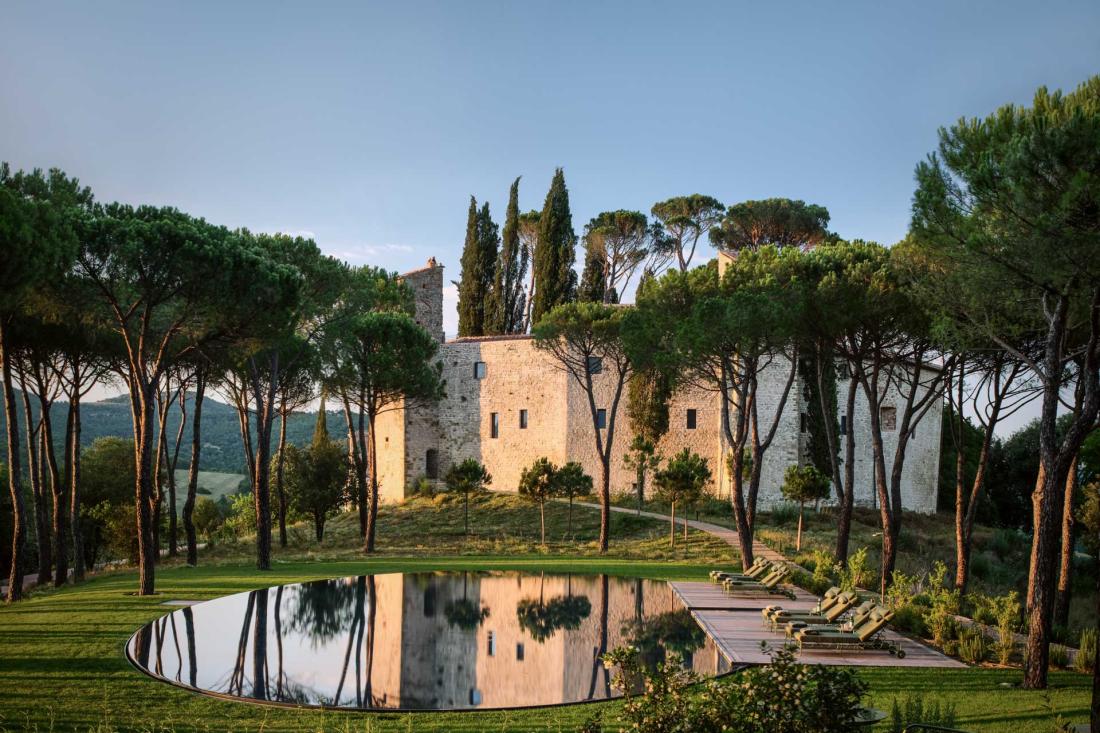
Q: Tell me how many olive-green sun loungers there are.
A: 8